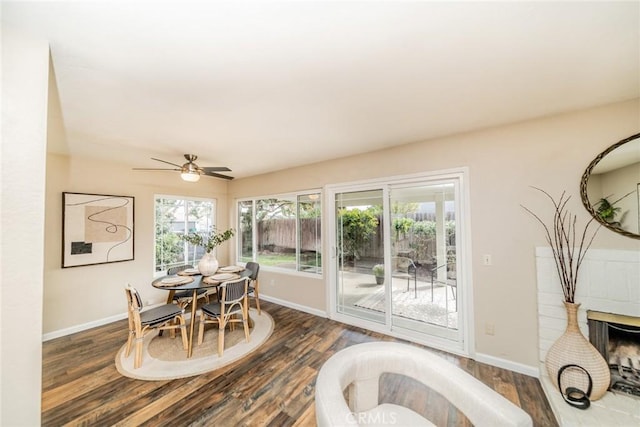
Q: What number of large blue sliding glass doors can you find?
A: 0